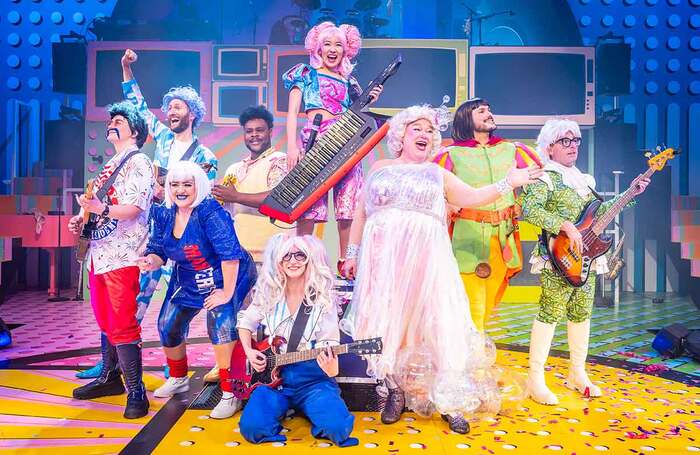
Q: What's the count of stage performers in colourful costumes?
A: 9